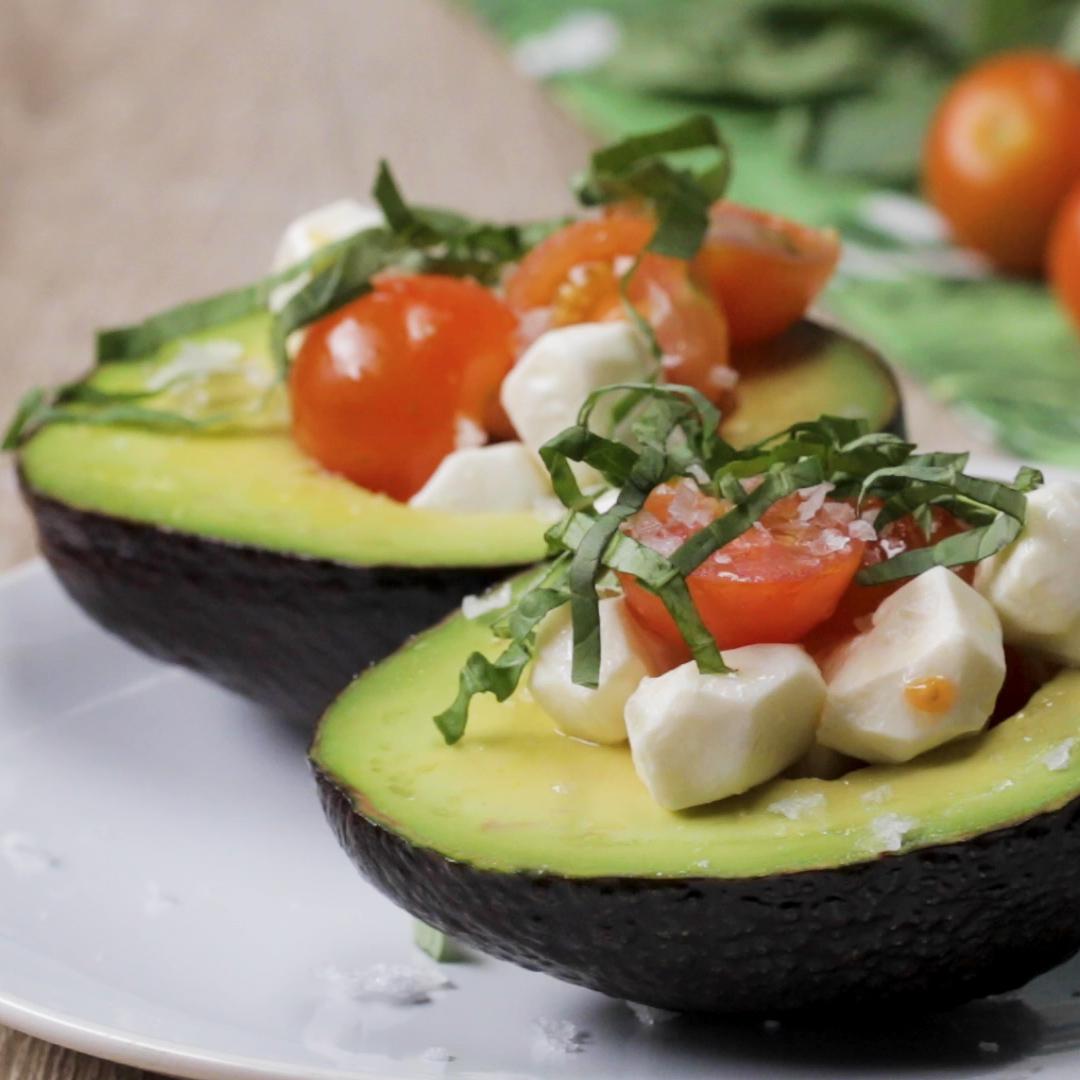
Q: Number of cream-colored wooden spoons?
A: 0